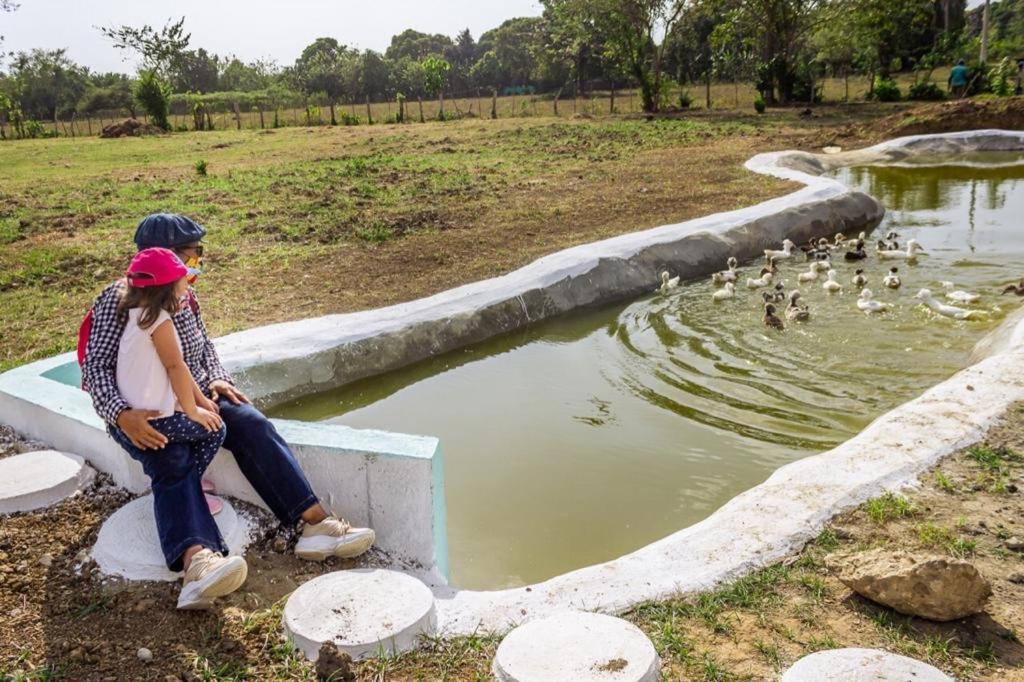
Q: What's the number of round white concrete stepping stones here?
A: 5